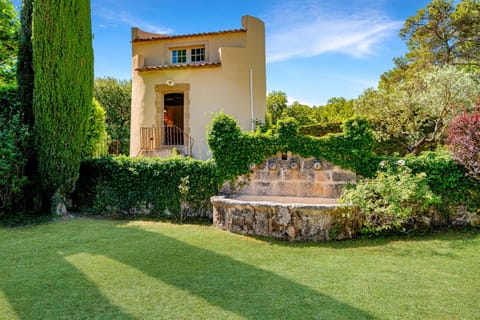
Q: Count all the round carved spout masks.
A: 3